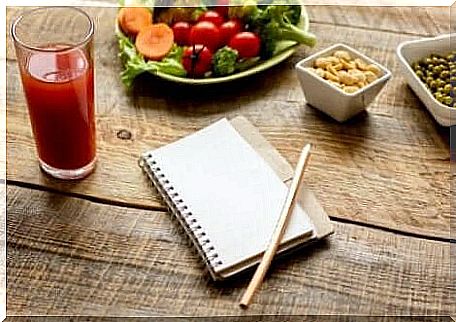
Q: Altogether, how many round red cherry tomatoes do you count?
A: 6